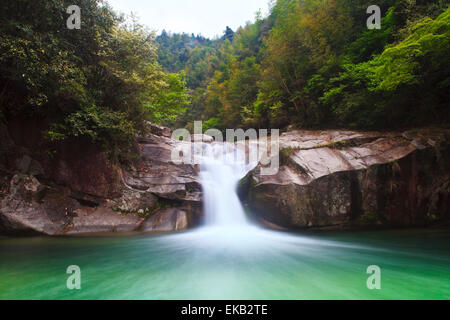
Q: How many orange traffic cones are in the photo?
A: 0